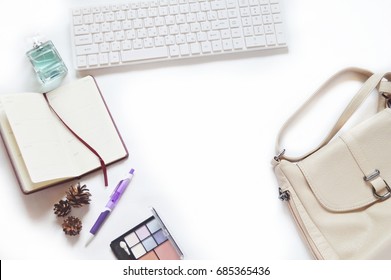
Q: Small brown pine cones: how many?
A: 3